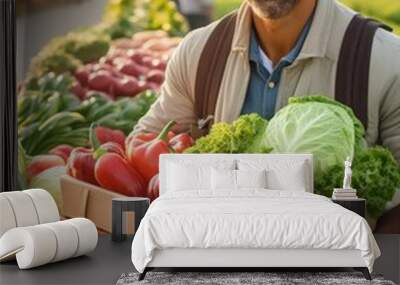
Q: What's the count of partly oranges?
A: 0